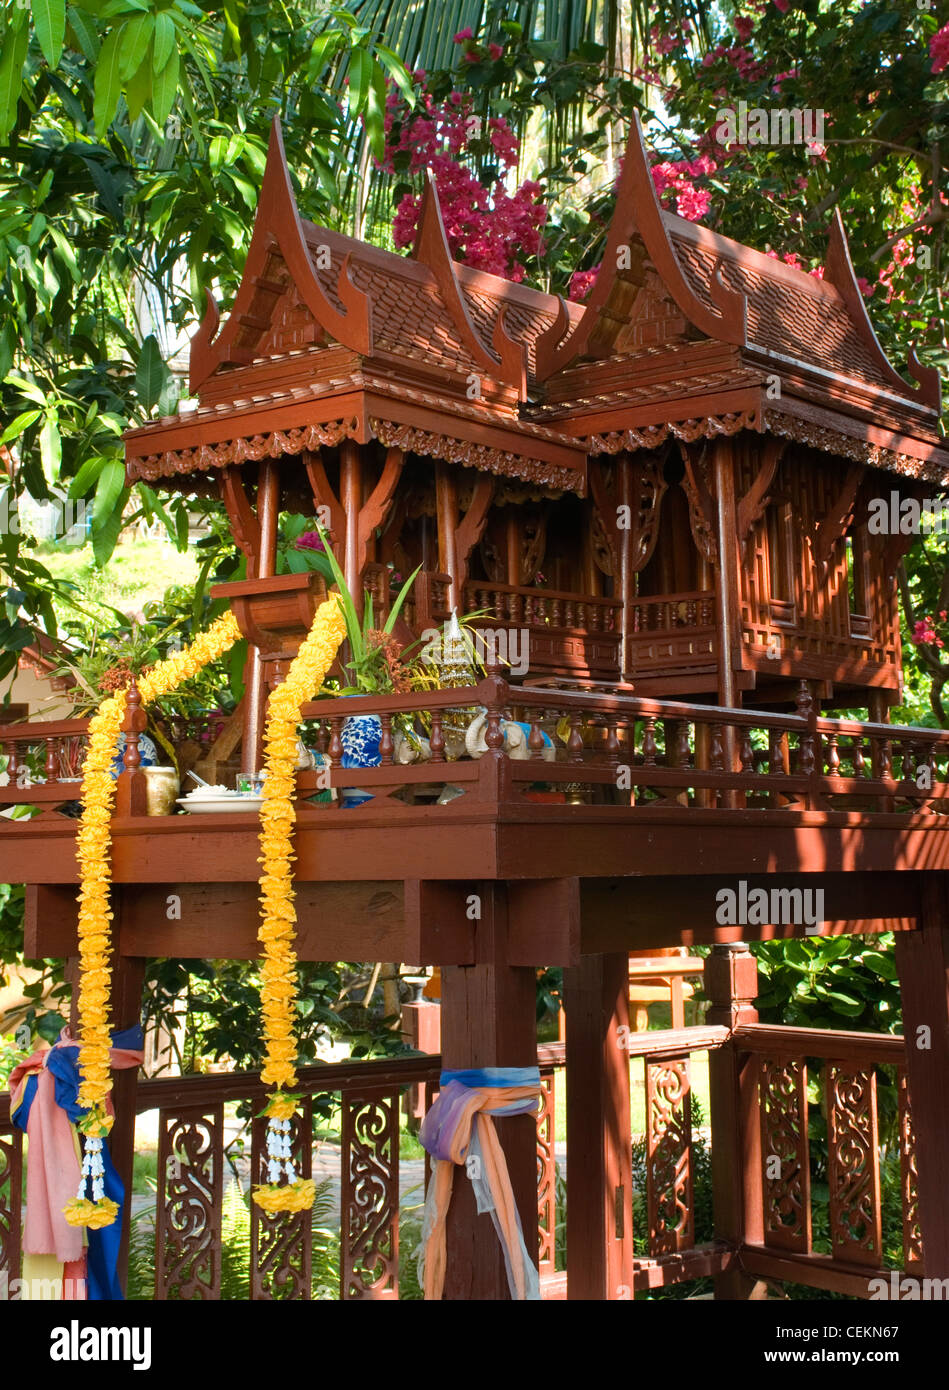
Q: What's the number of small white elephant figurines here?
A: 3